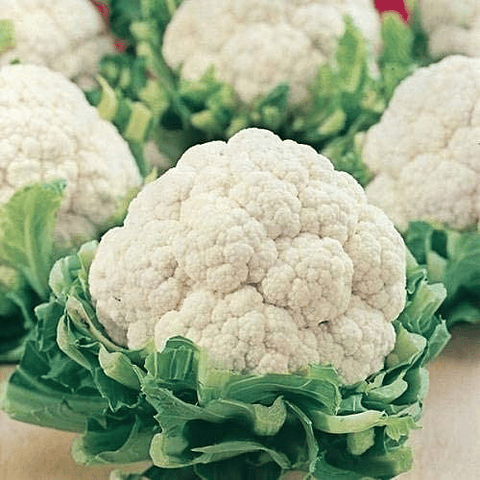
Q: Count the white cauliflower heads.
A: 6